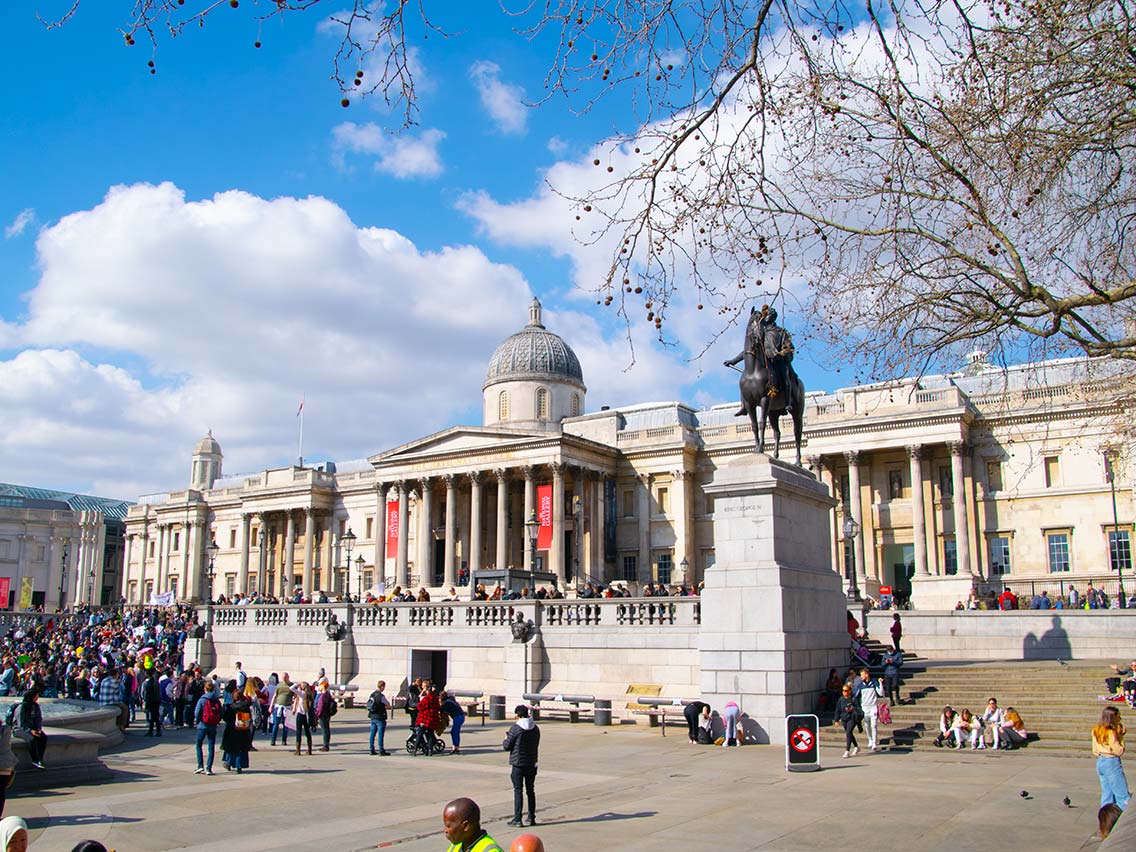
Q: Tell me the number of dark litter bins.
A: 2